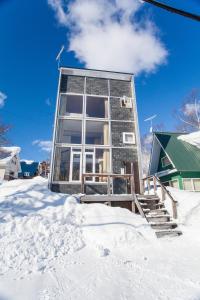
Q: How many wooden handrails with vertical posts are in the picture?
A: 2